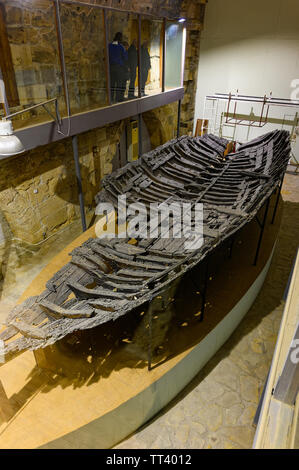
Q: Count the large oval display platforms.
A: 1